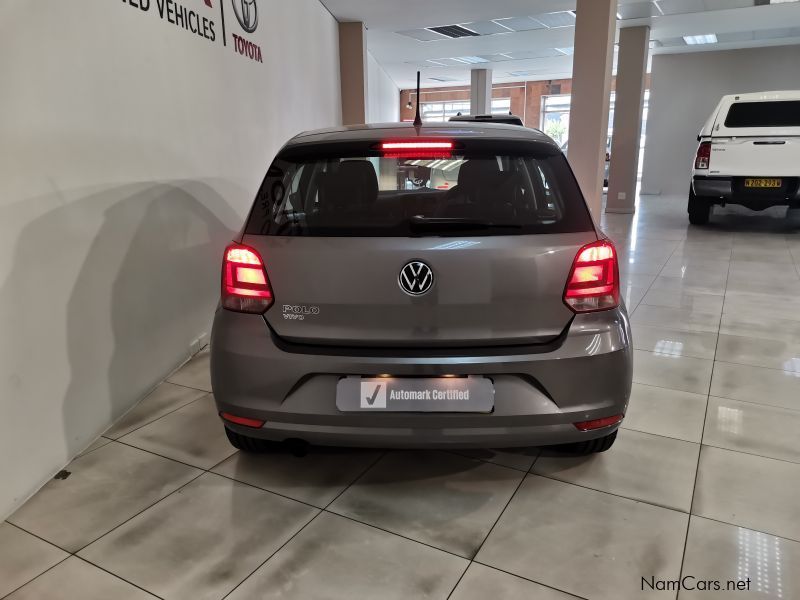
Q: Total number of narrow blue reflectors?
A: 0